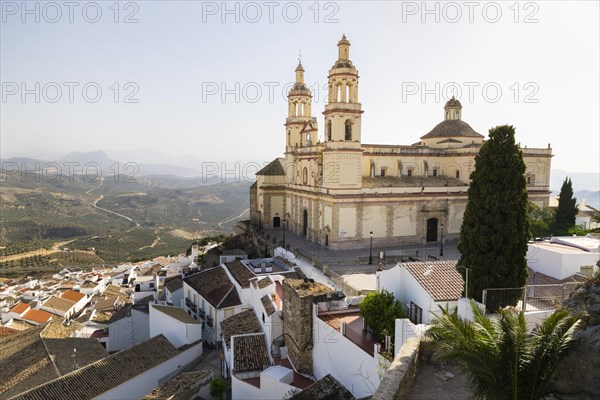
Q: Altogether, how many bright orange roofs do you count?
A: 3